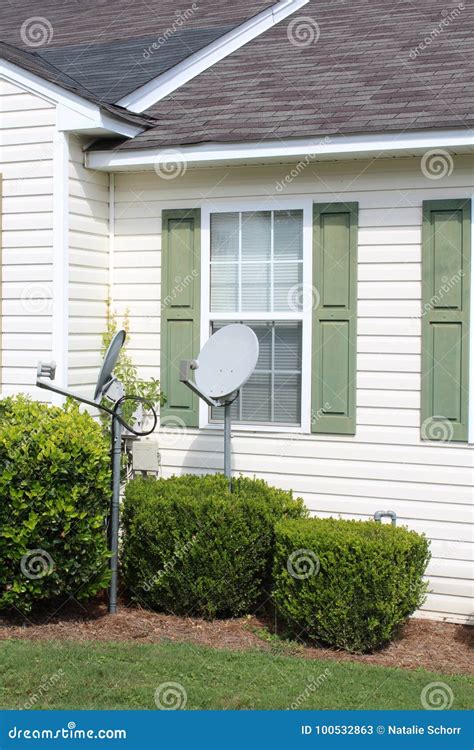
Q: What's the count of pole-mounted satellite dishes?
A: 2